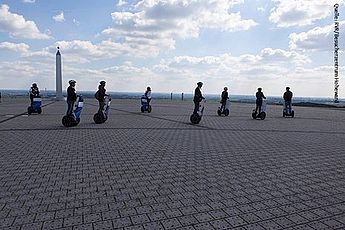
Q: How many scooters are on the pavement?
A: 8